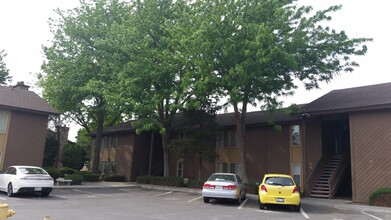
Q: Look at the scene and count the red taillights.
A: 4